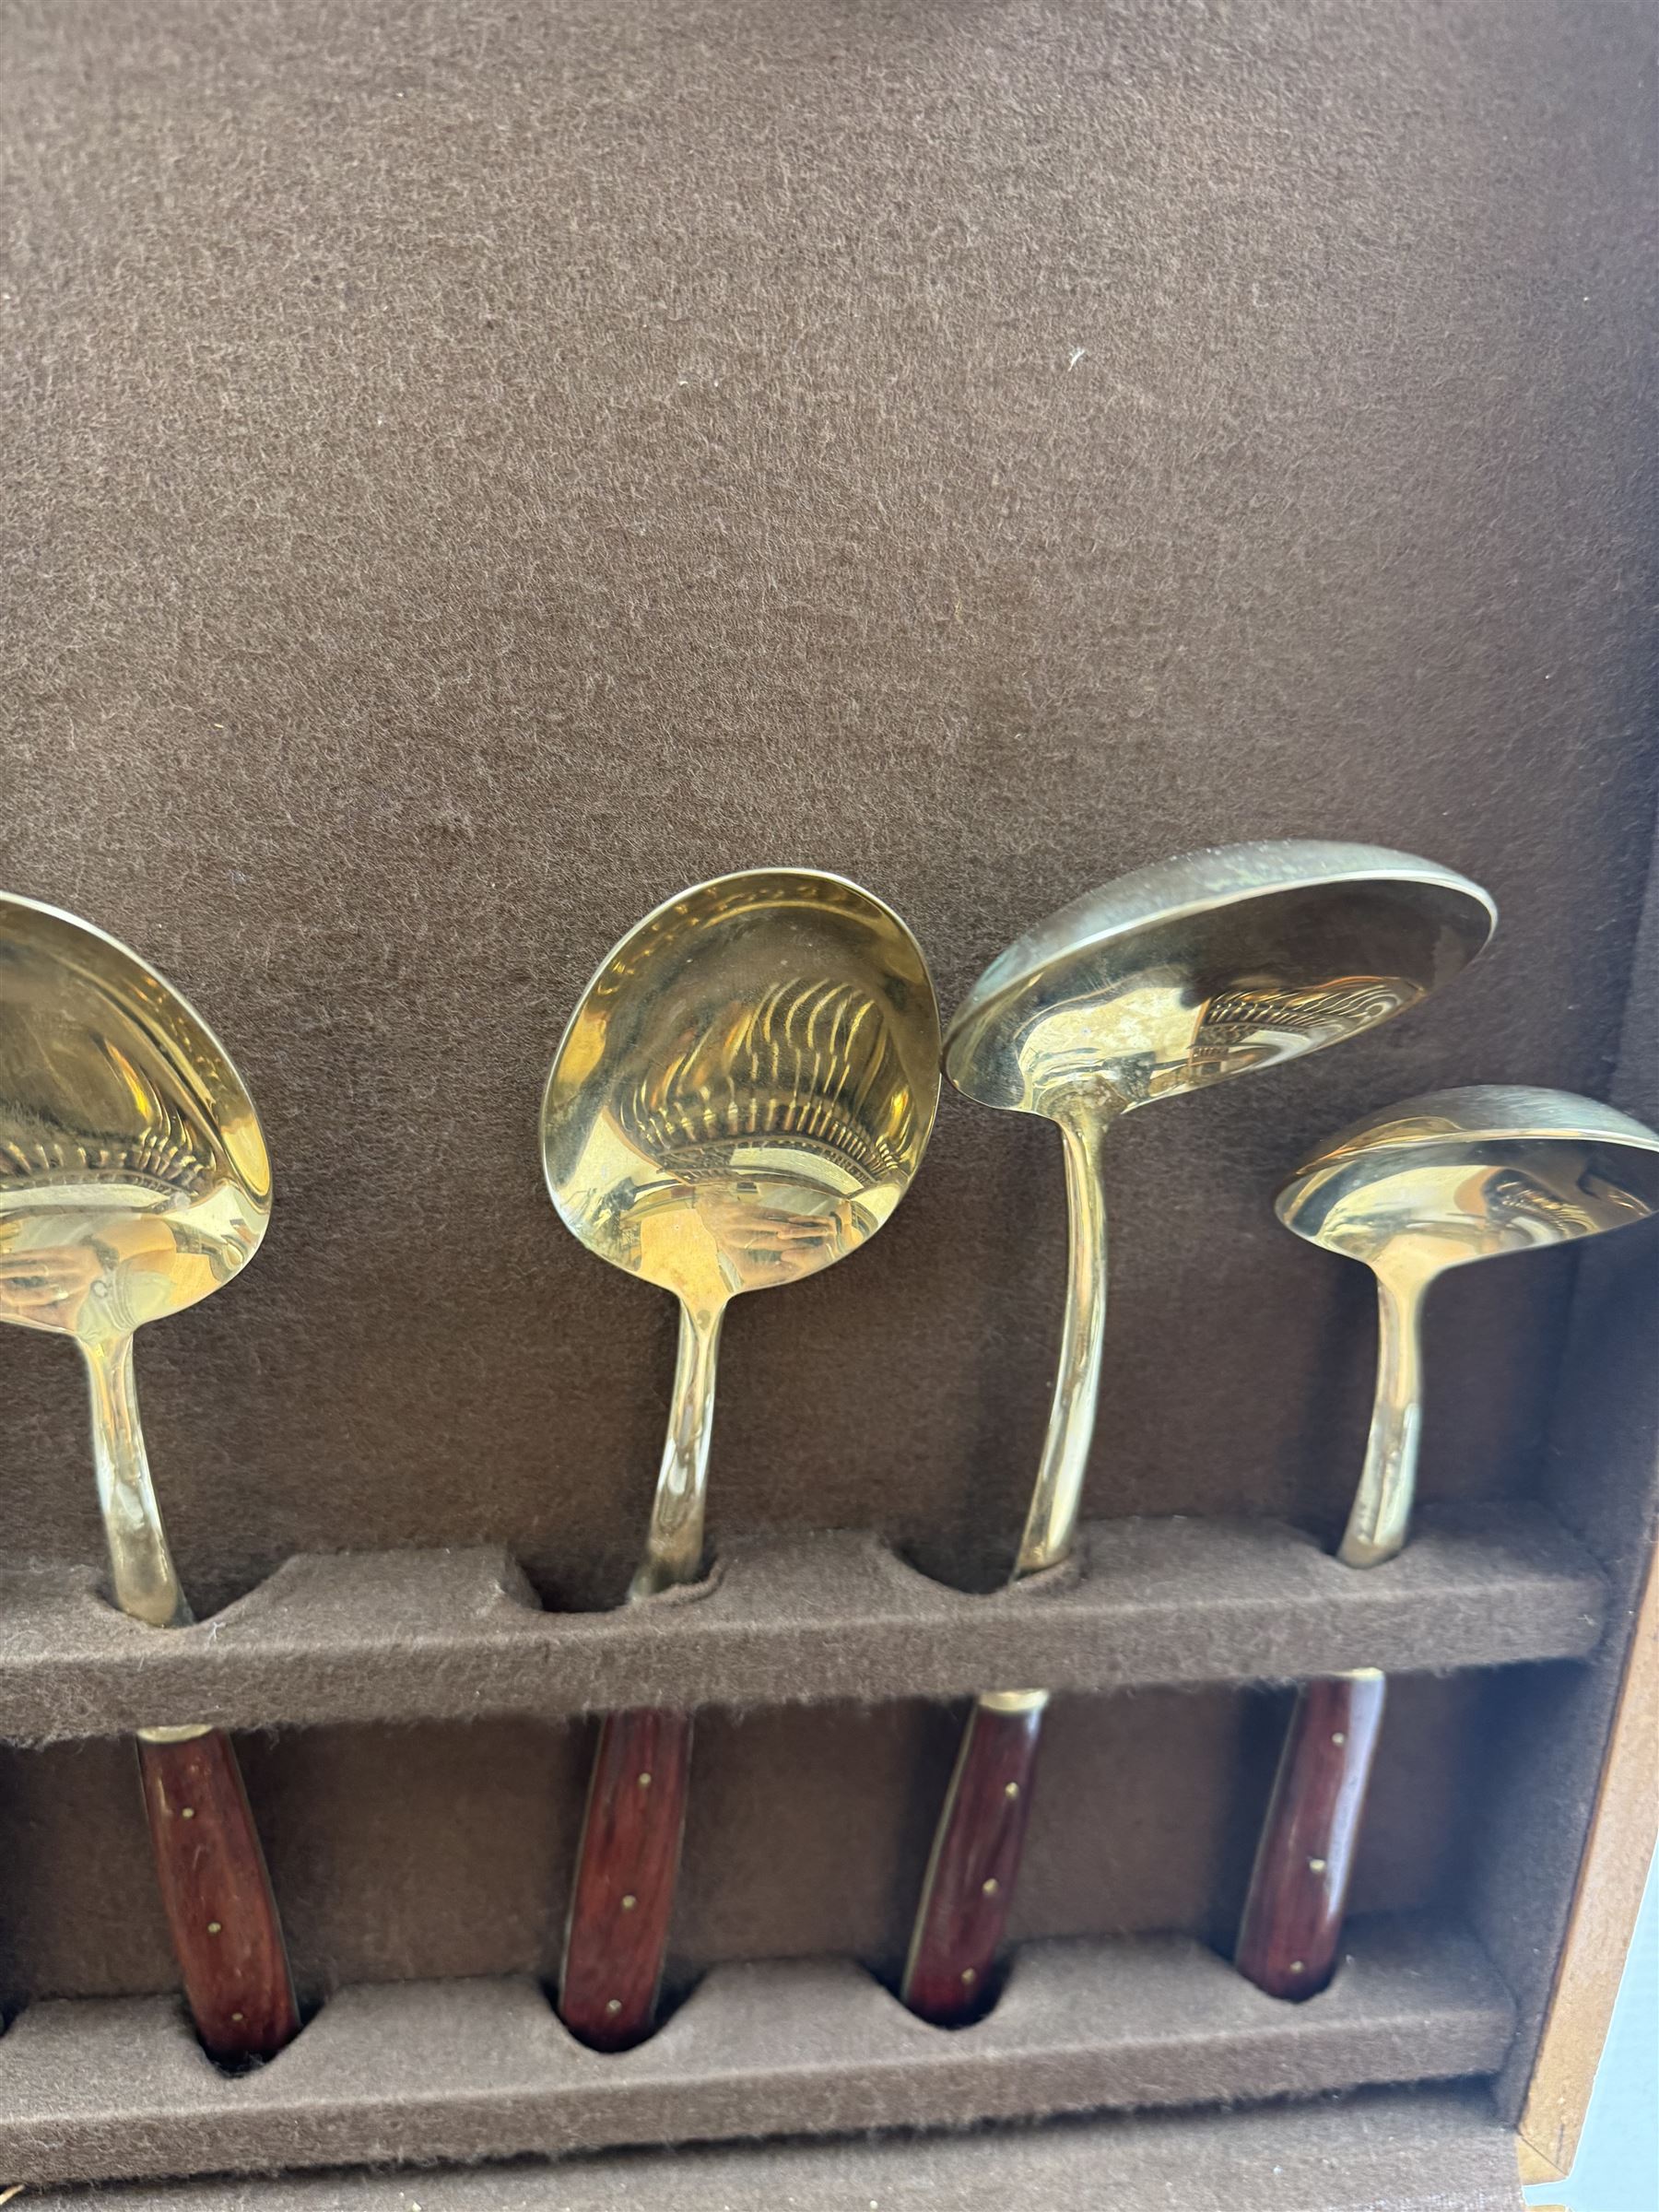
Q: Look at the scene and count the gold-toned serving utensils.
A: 4